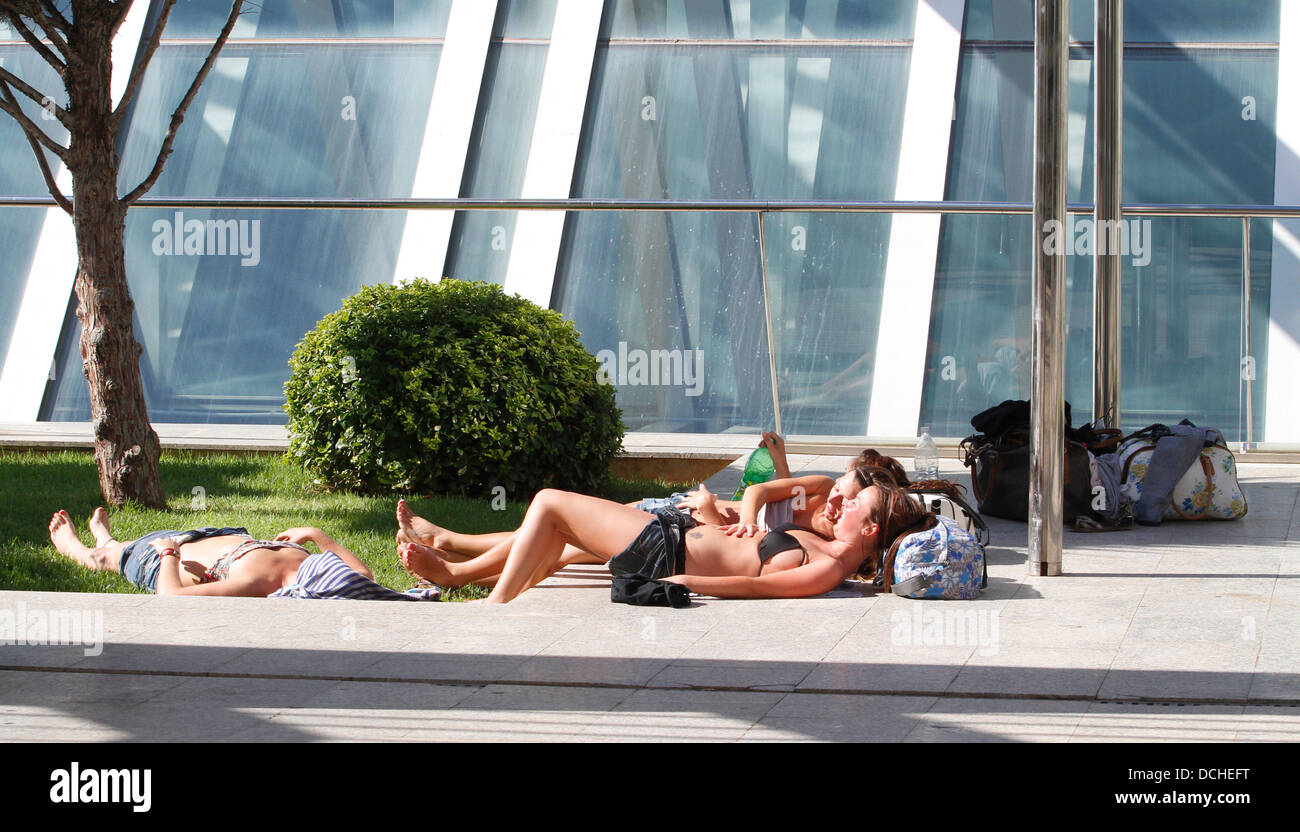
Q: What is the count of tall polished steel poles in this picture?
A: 2